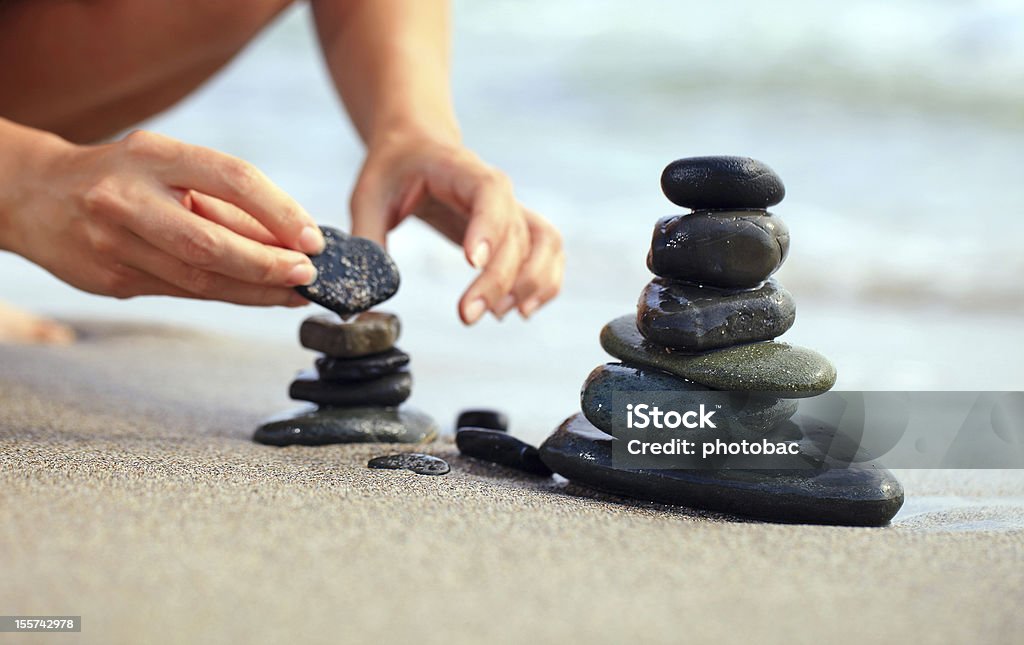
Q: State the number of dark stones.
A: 14